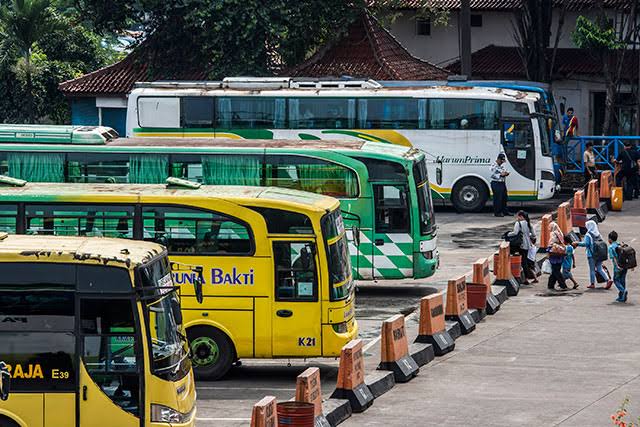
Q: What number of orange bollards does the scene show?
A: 13